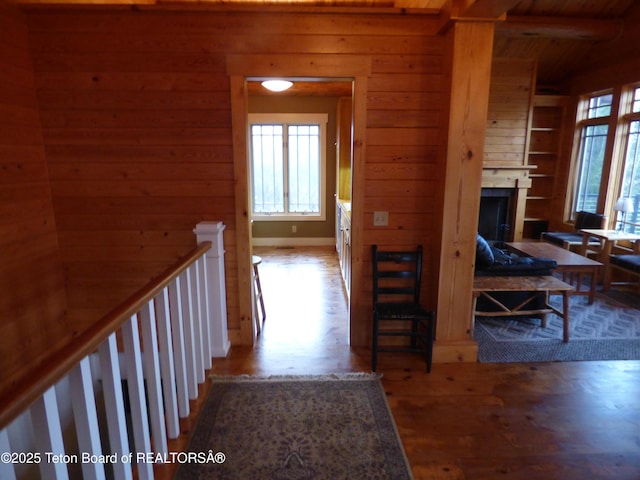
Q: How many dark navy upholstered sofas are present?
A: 1